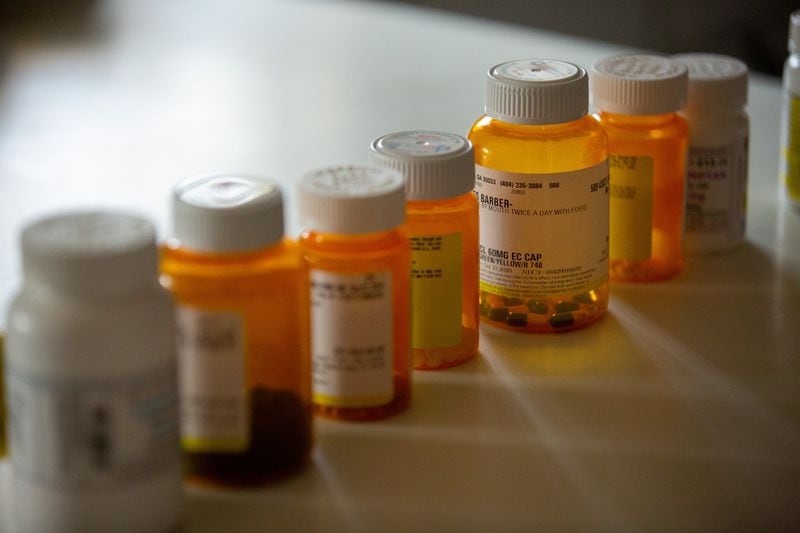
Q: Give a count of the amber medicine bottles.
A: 5